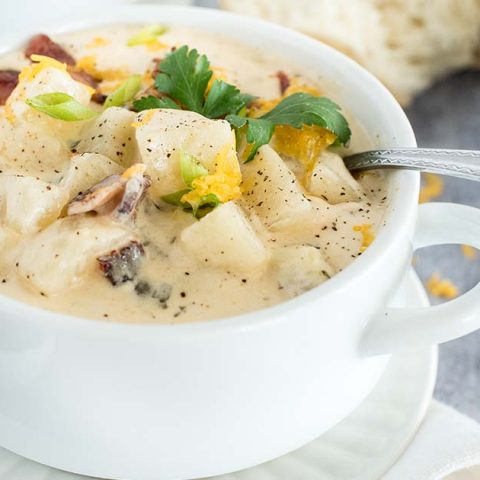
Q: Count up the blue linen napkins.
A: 0